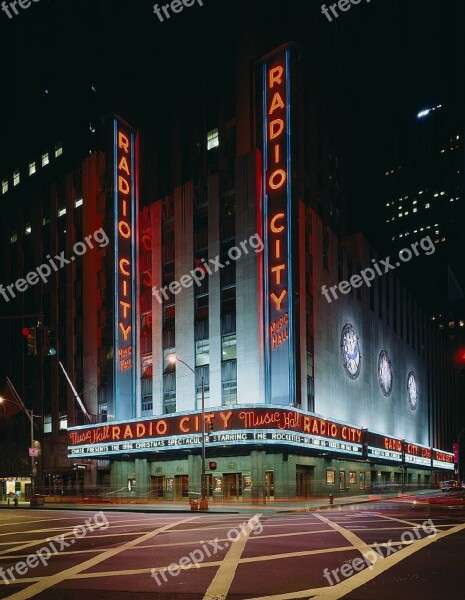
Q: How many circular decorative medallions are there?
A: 3